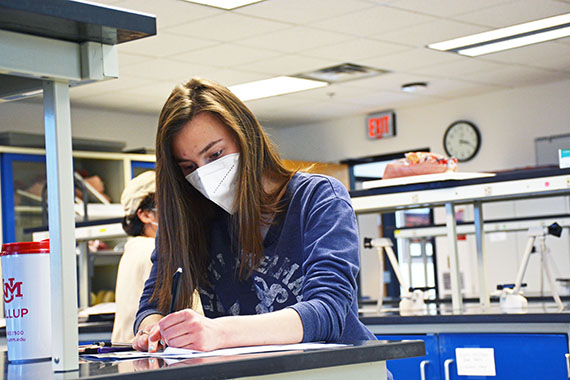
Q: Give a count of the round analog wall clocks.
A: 1